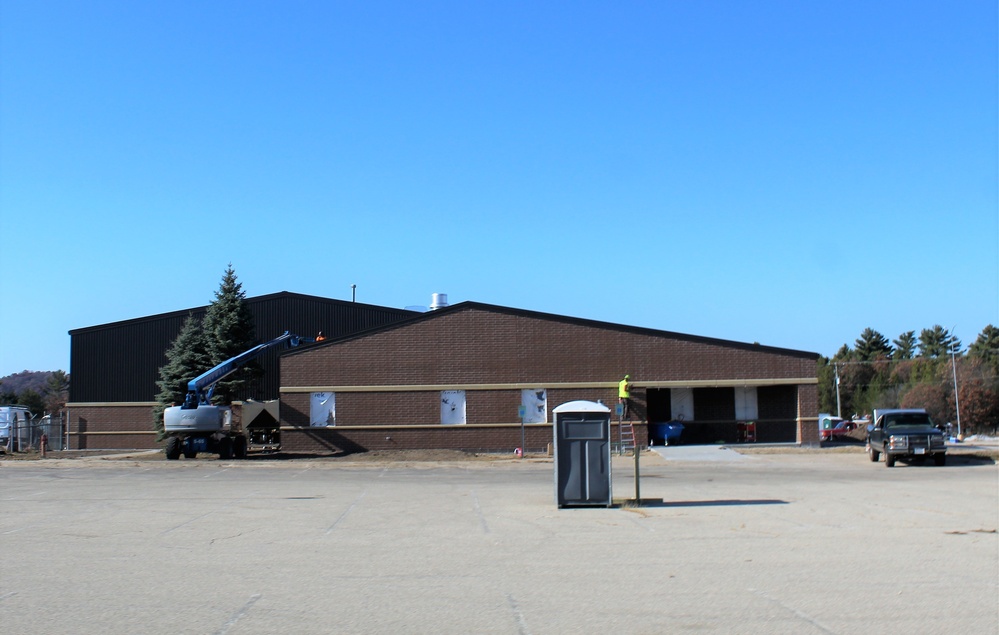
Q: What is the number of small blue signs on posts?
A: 2